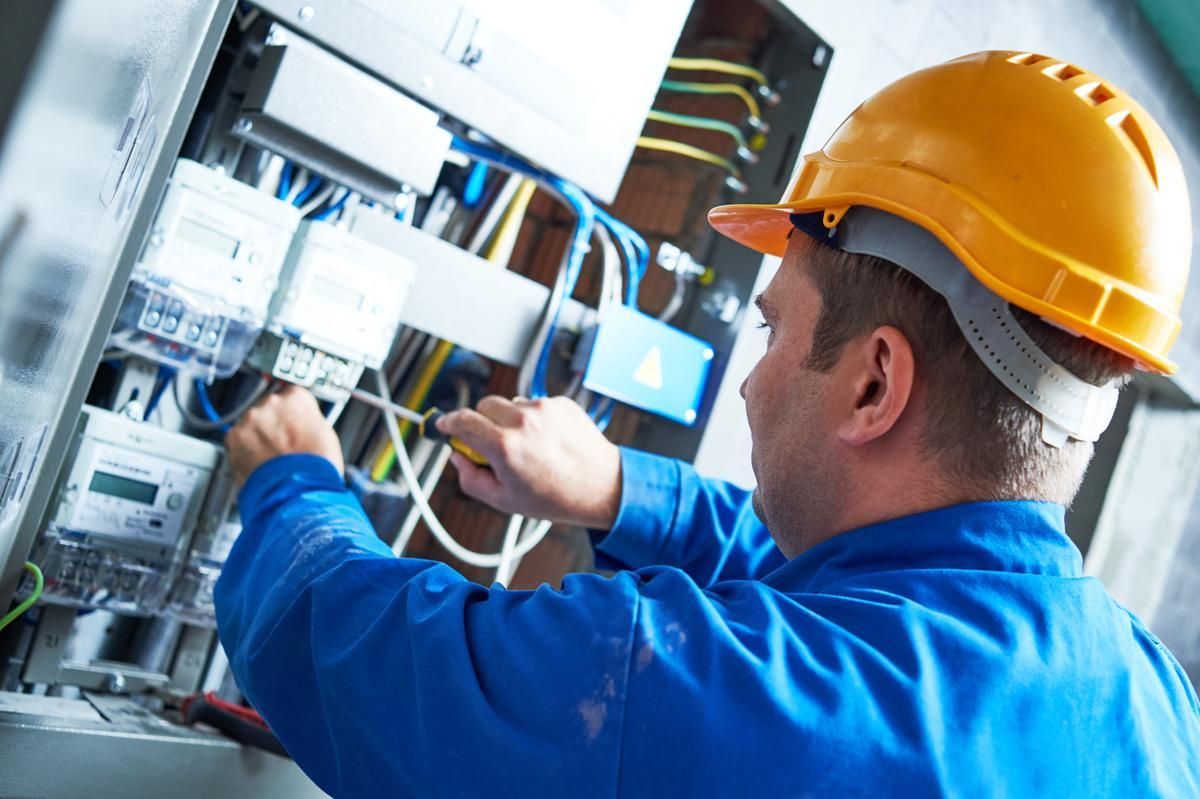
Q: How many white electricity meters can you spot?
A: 4